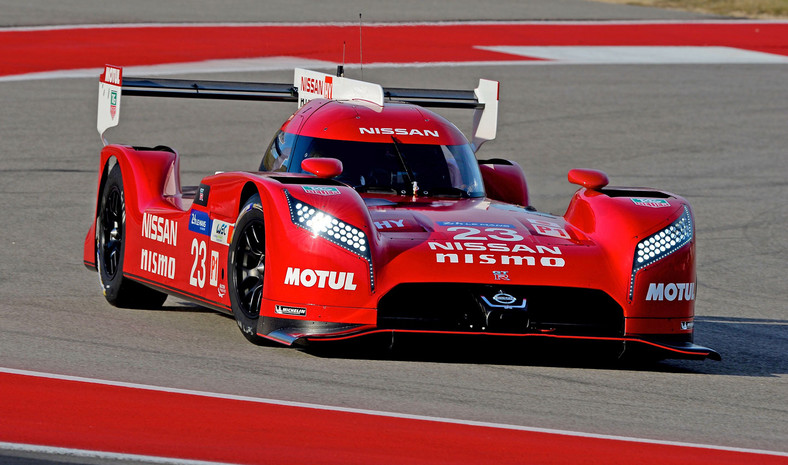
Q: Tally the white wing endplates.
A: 2